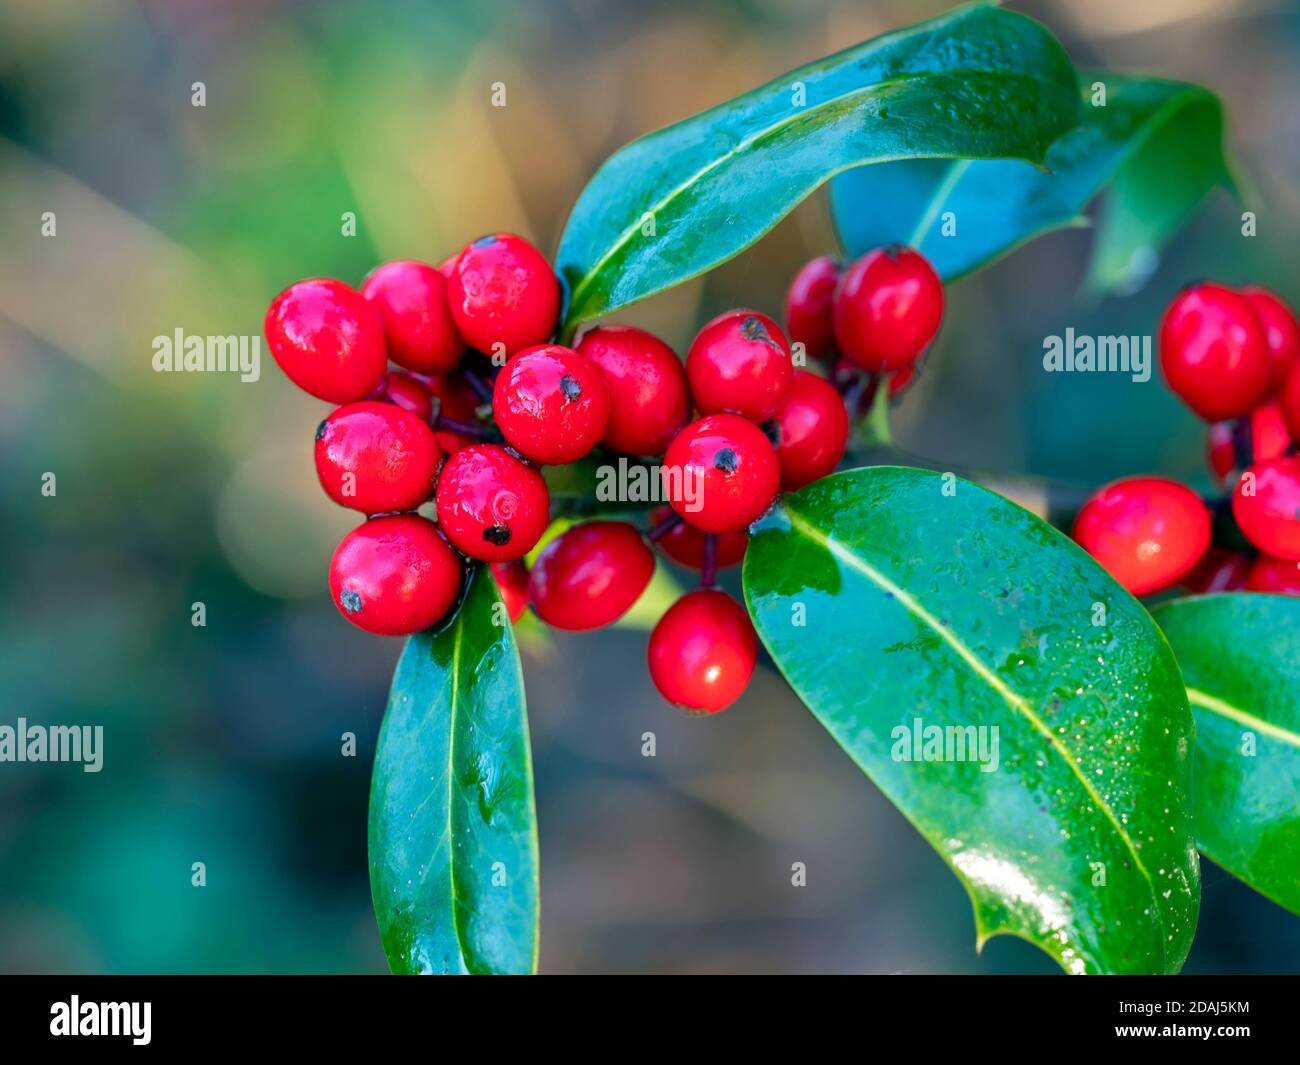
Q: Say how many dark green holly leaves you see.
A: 5